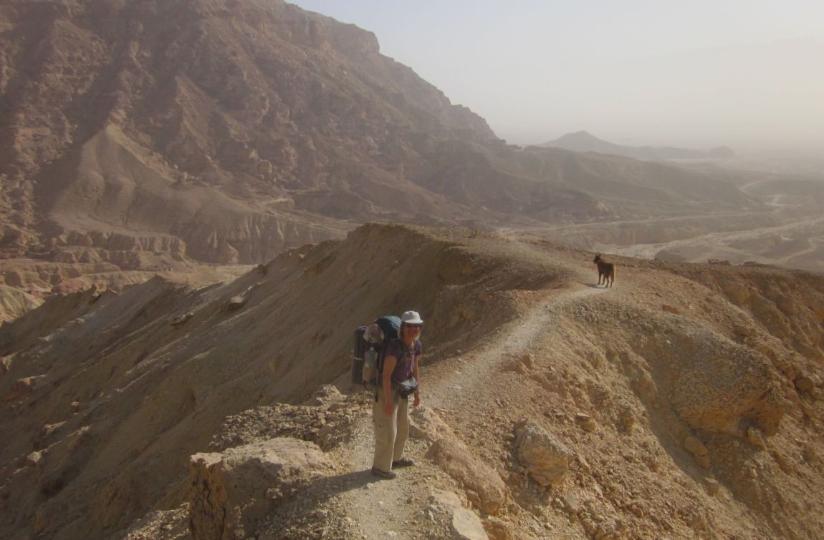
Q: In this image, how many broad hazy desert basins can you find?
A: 1